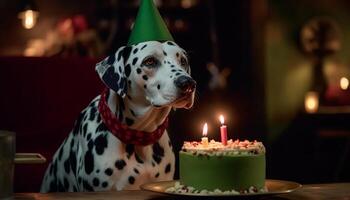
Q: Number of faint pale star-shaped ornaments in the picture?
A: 1